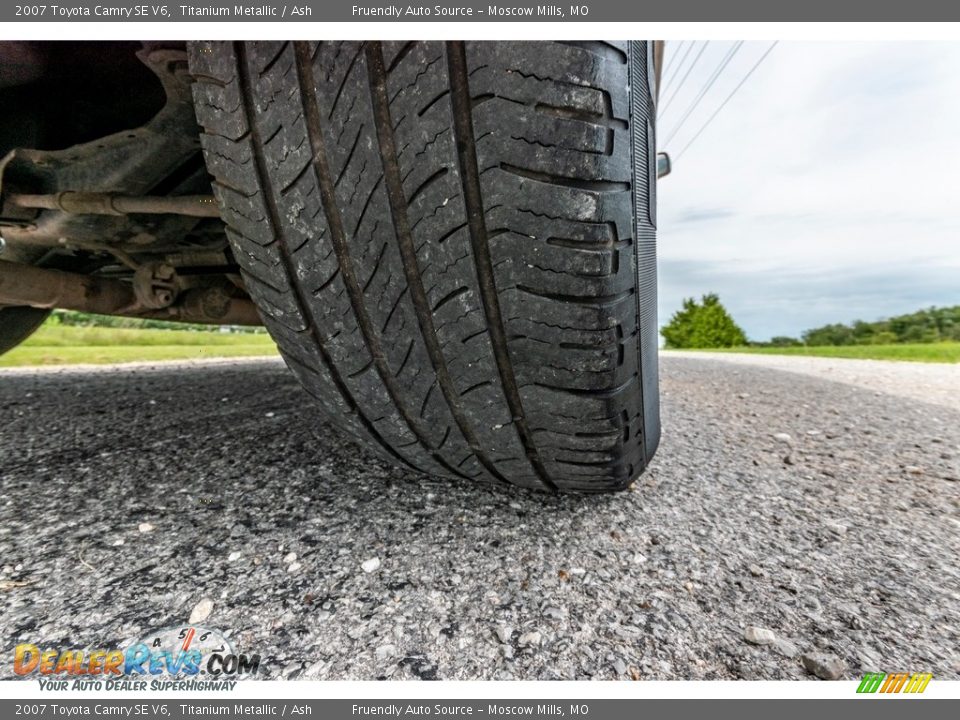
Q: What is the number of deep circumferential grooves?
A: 4